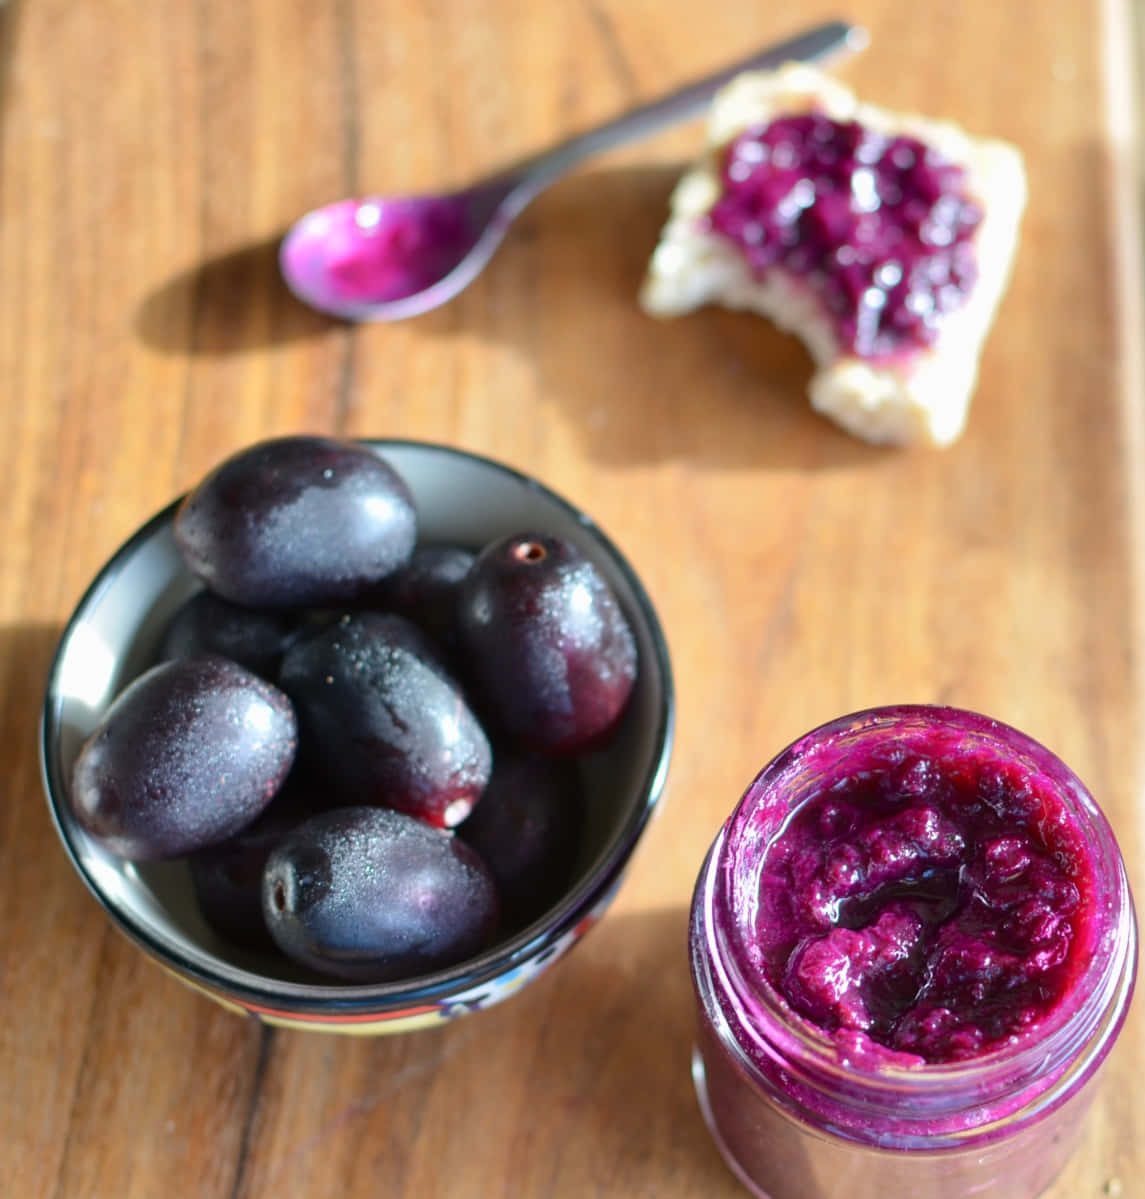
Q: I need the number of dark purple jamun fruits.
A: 9